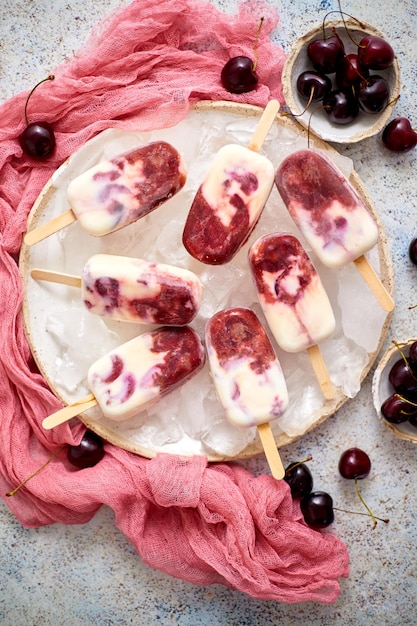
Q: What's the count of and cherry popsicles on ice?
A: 7